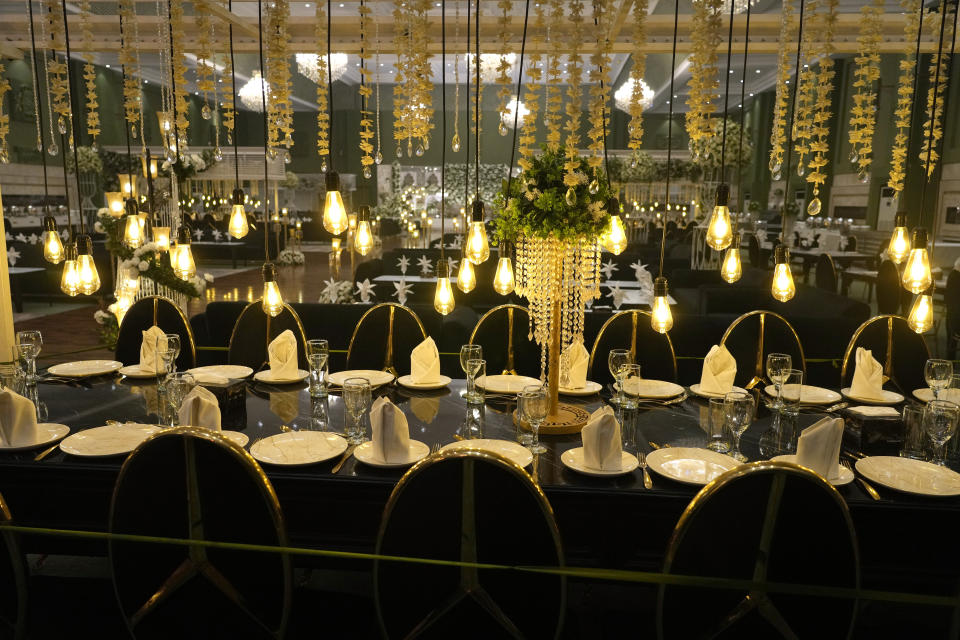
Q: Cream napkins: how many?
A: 11